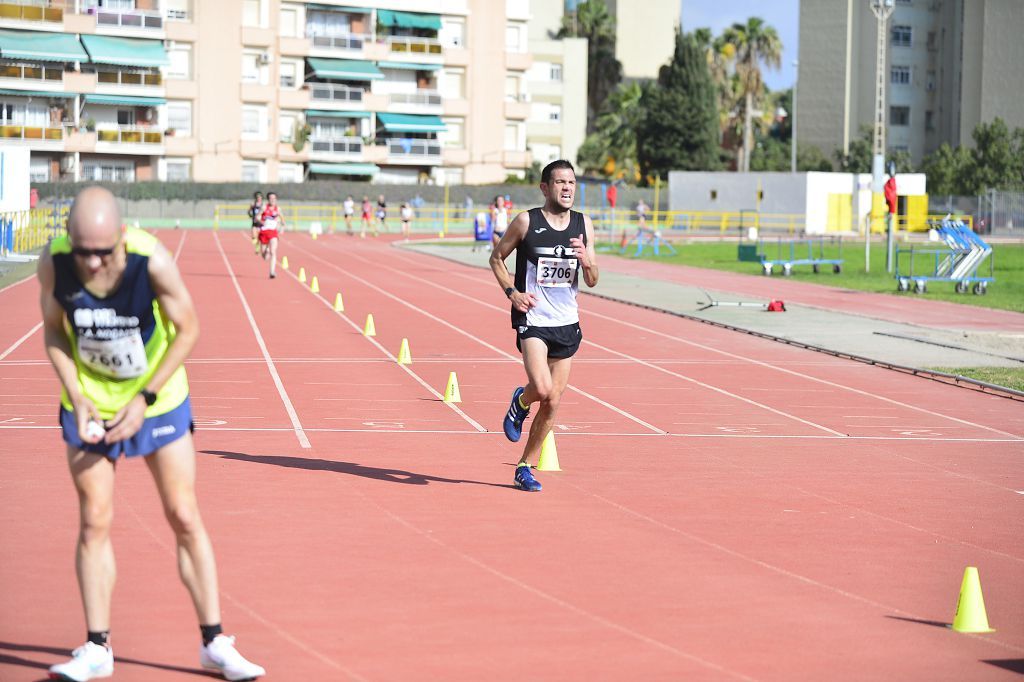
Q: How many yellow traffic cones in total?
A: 9